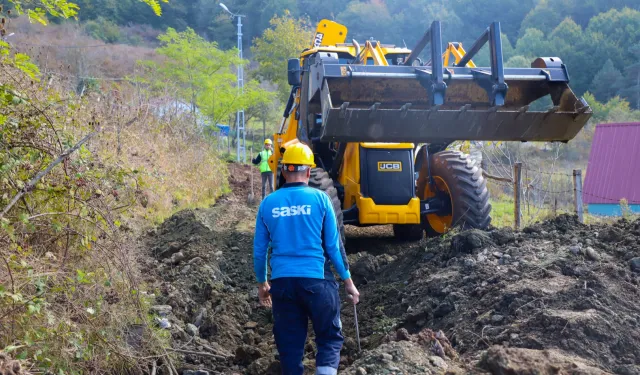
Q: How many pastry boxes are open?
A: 0